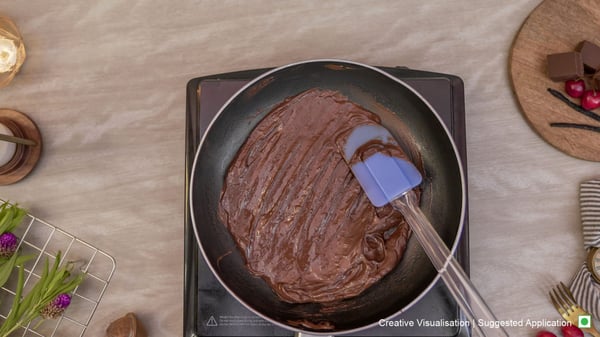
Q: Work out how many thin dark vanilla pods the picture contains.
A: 2